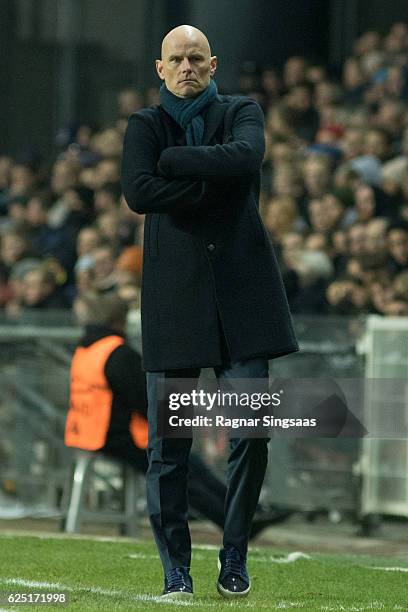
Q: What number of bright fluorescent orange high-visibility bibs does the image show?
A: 1